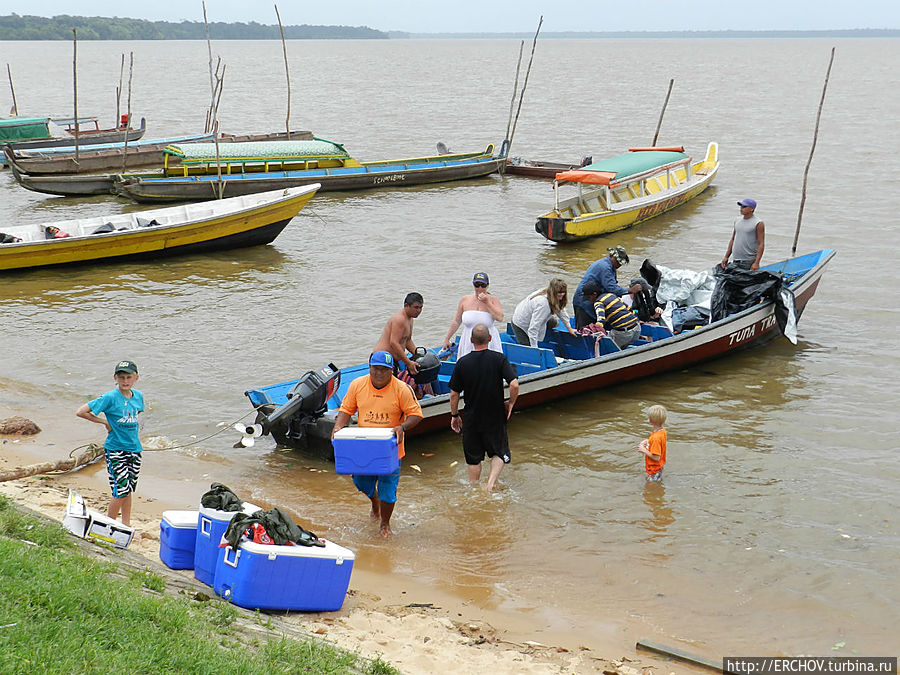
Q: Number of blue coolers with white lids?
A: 4